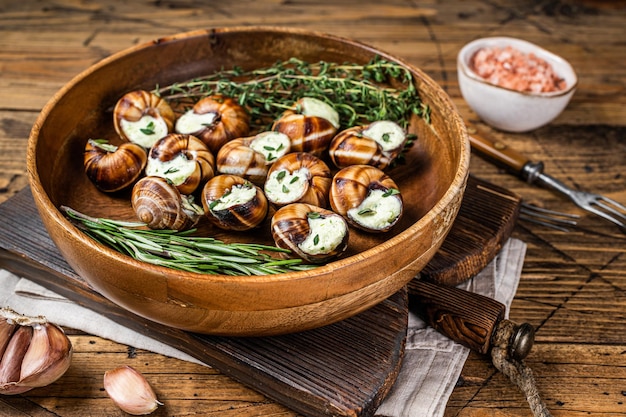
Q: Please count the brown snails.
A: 12